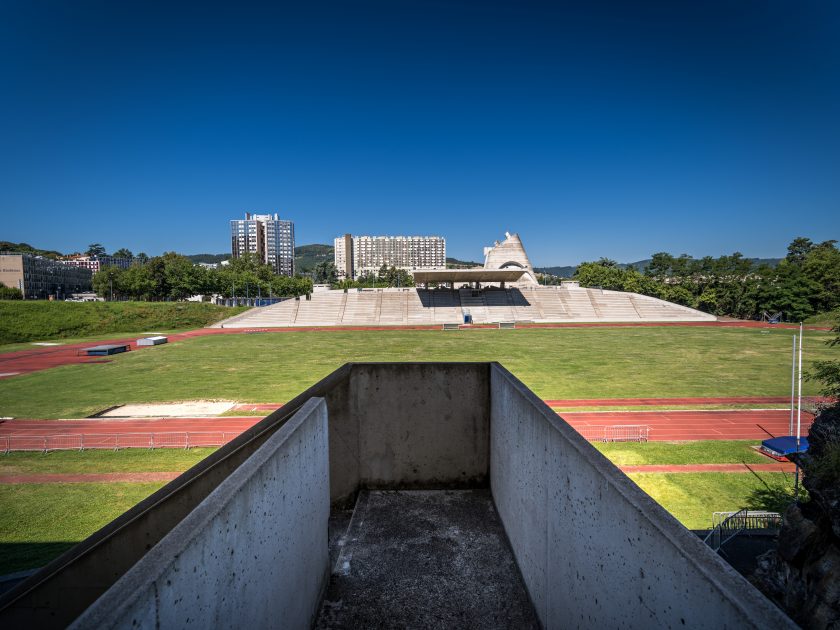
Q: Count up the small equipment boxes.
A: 2